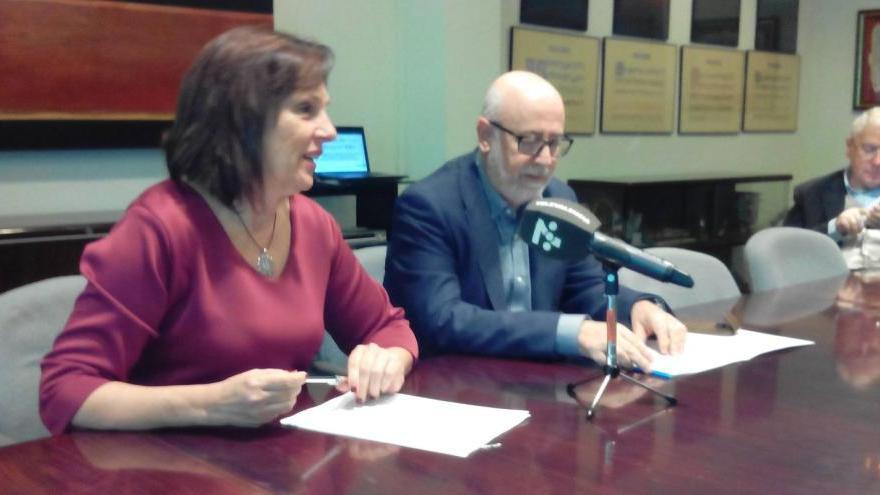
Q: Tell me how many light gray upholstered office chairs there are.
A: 4